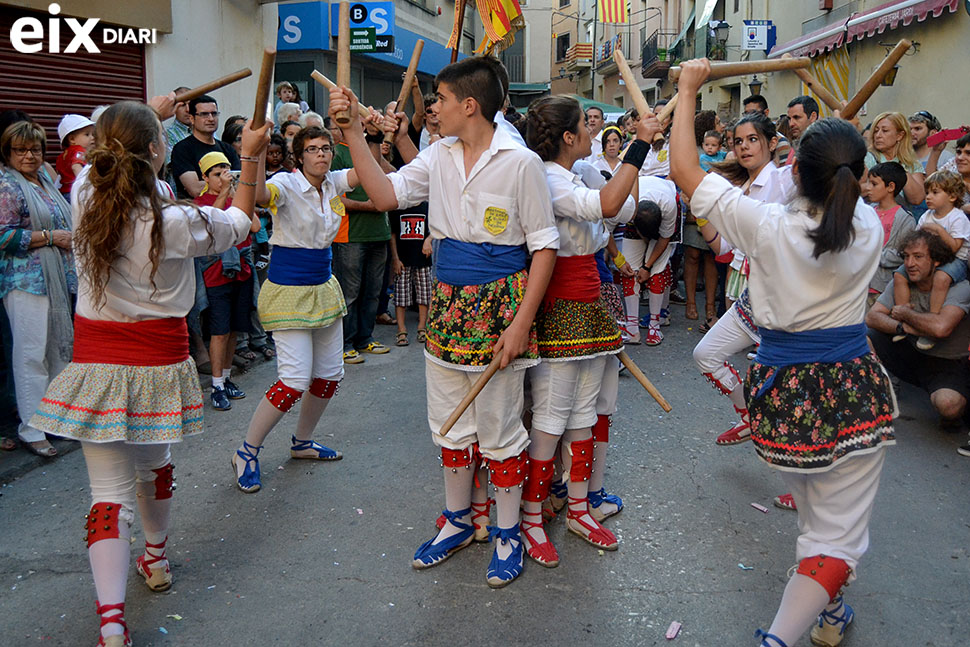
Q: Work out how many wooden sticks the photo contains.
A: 12